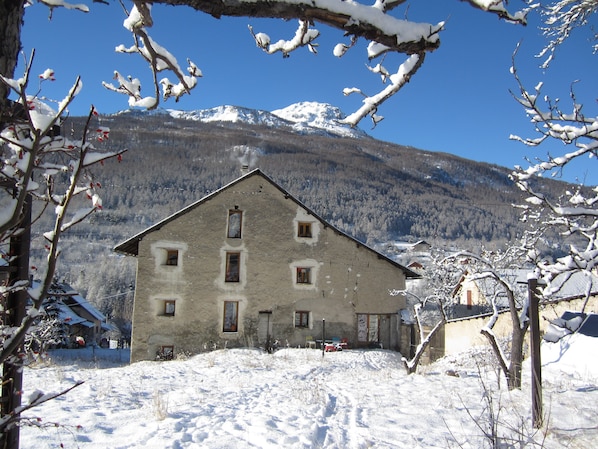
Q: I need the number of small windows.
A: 6